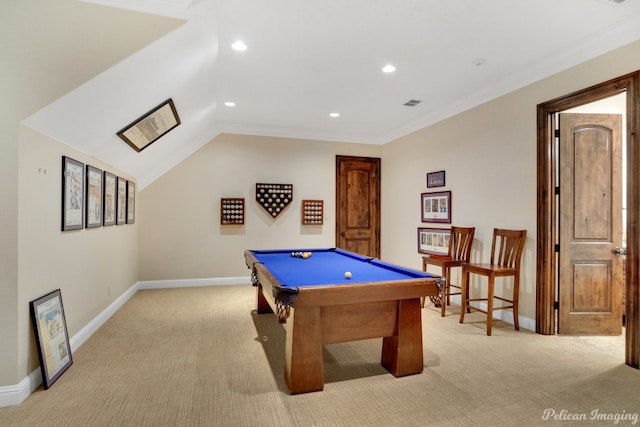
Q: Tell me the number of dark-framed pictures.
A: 10